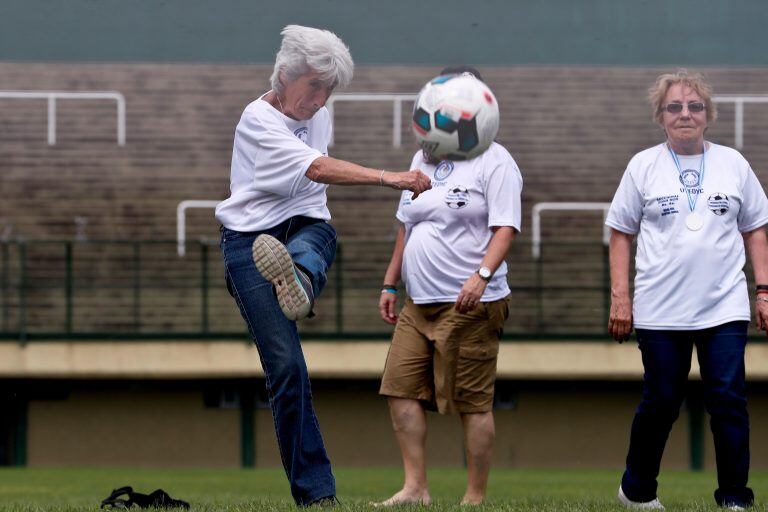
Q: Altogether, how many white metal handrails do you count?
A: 5